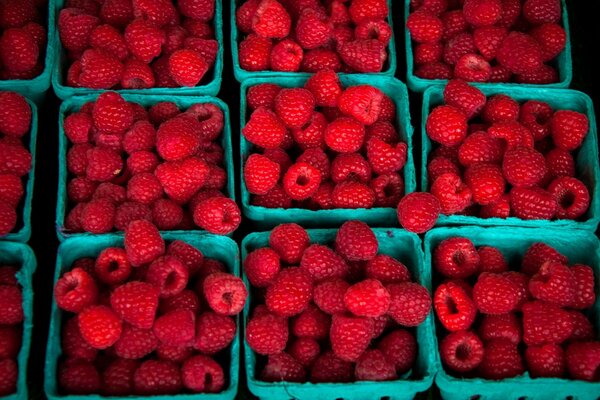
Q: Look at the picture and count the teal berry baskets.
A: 12